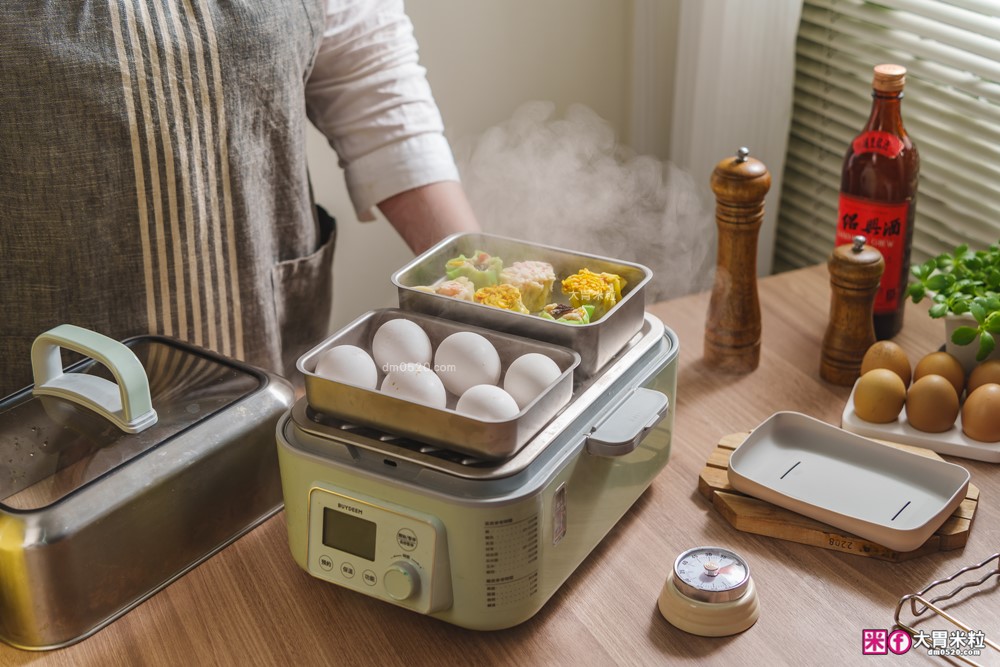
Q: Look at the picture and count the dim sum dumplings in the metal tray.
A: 6